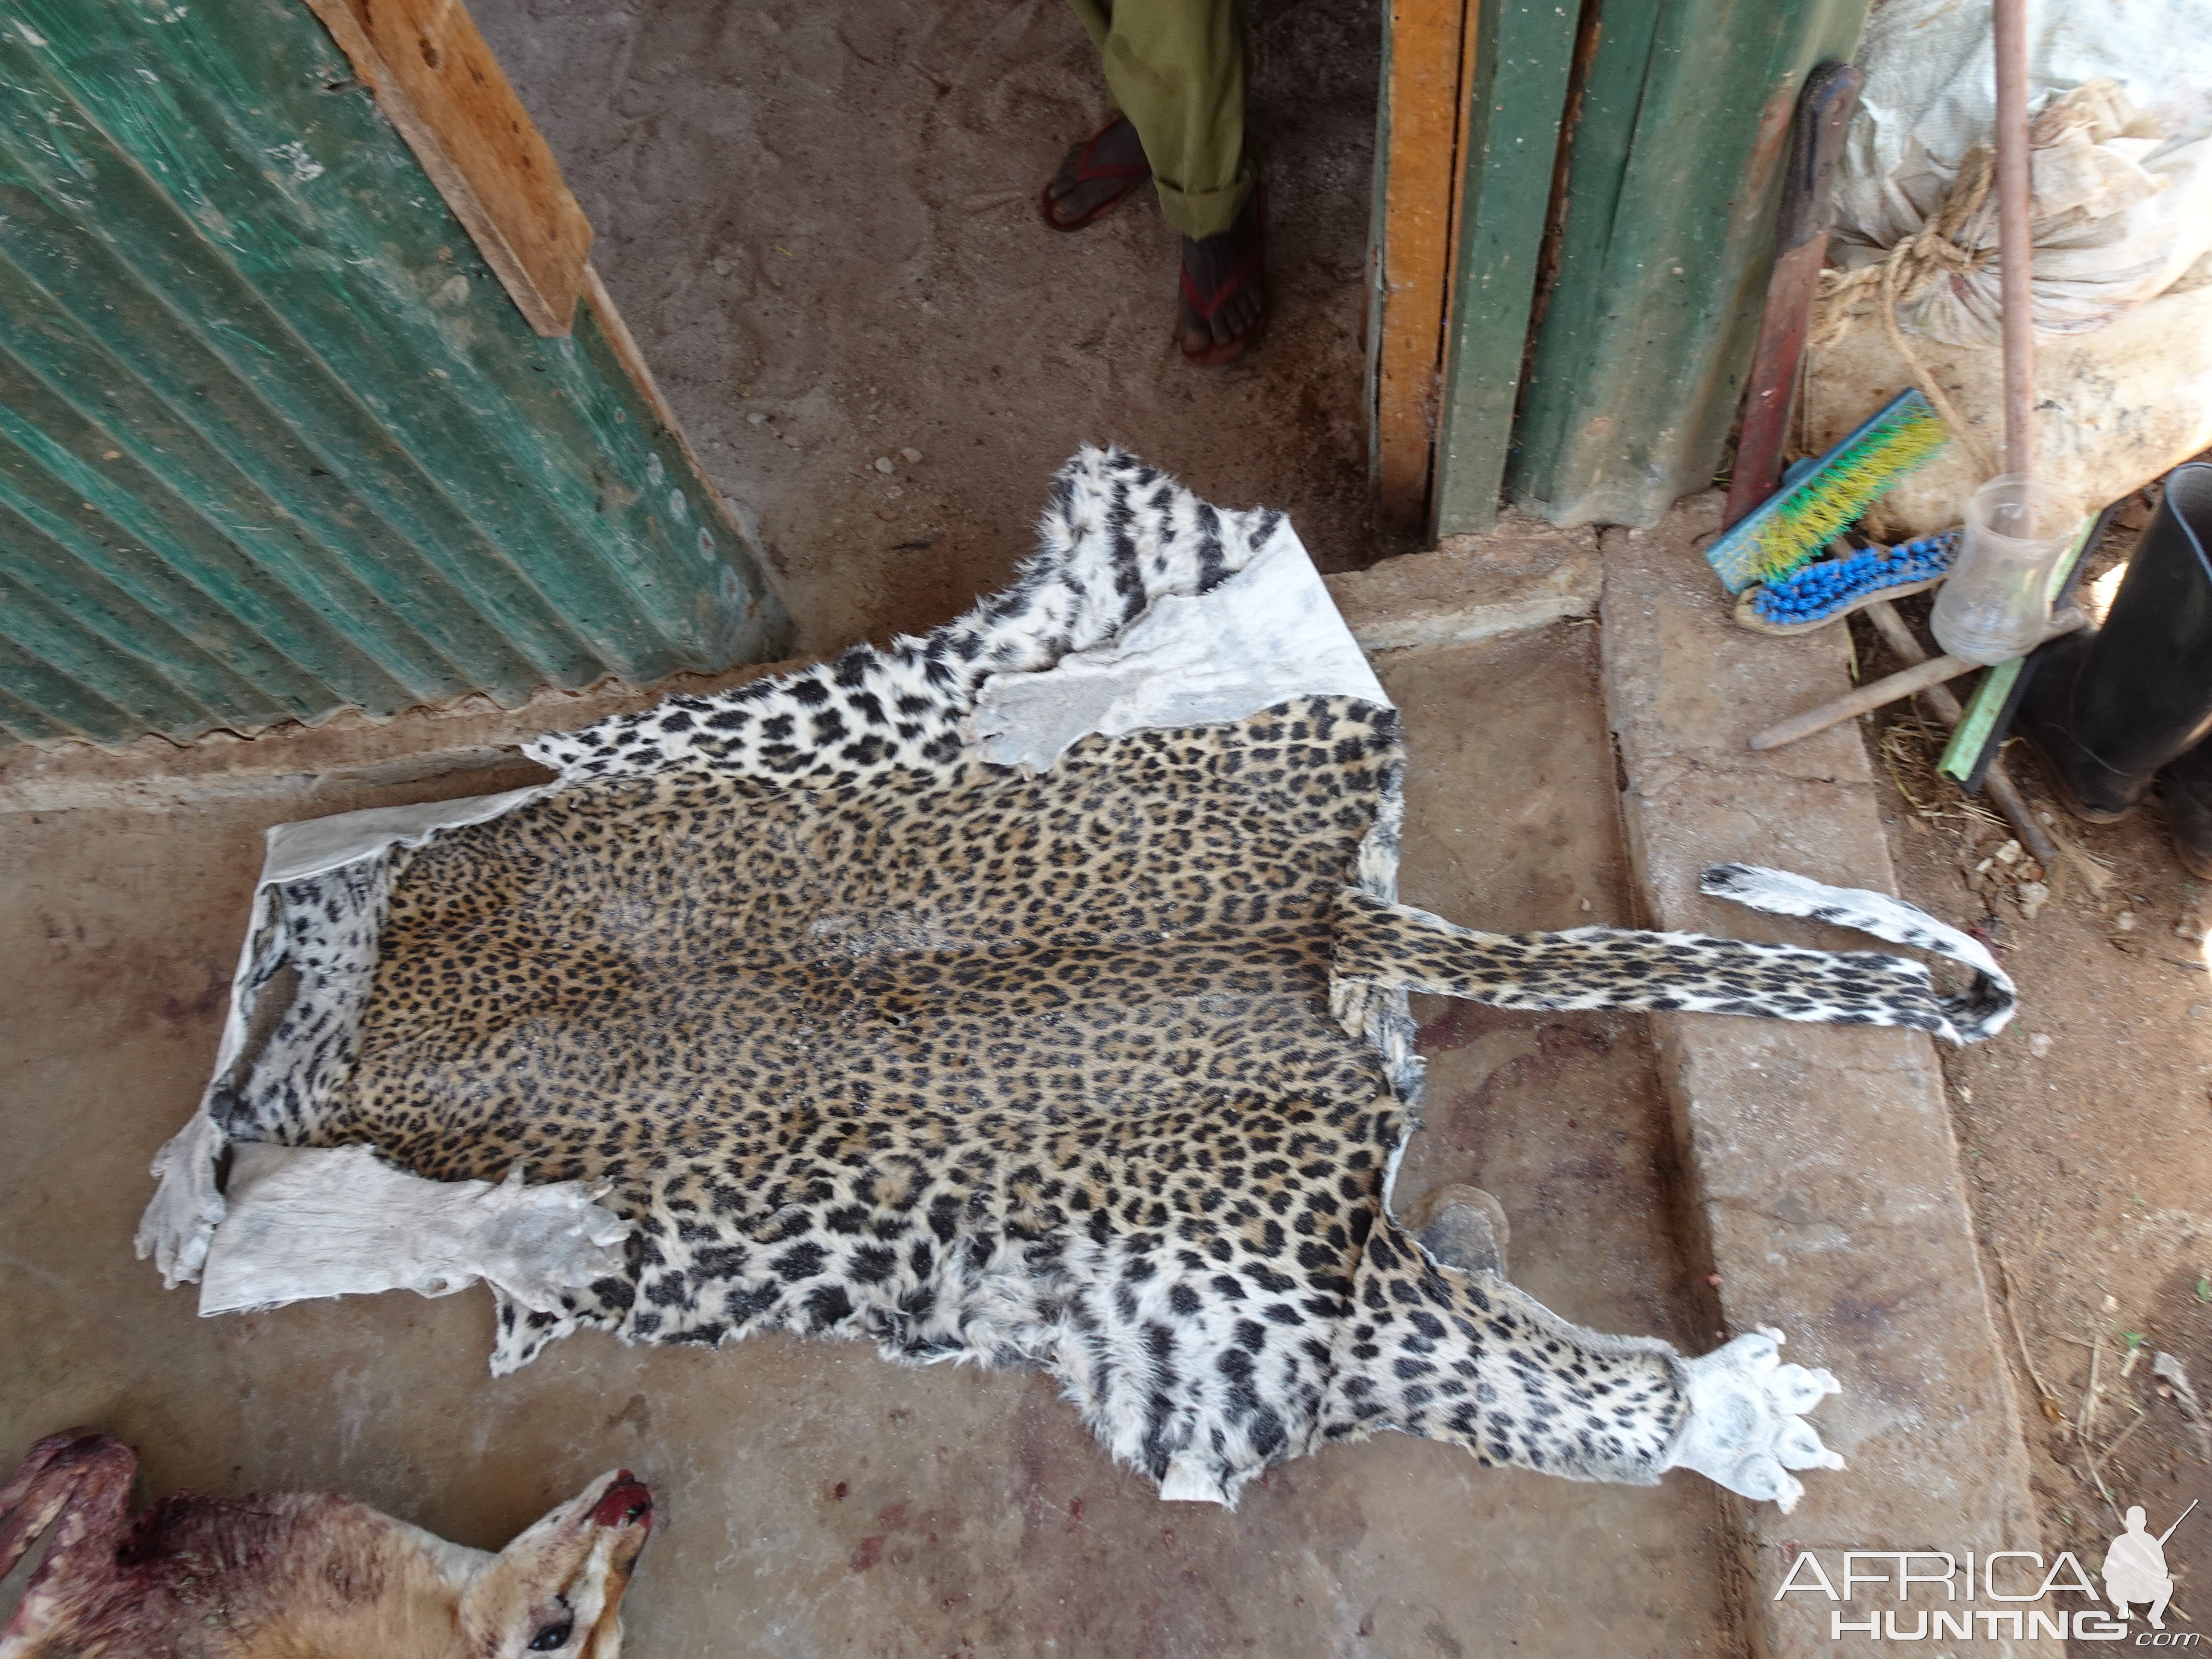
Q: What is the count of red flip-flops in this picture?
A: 2